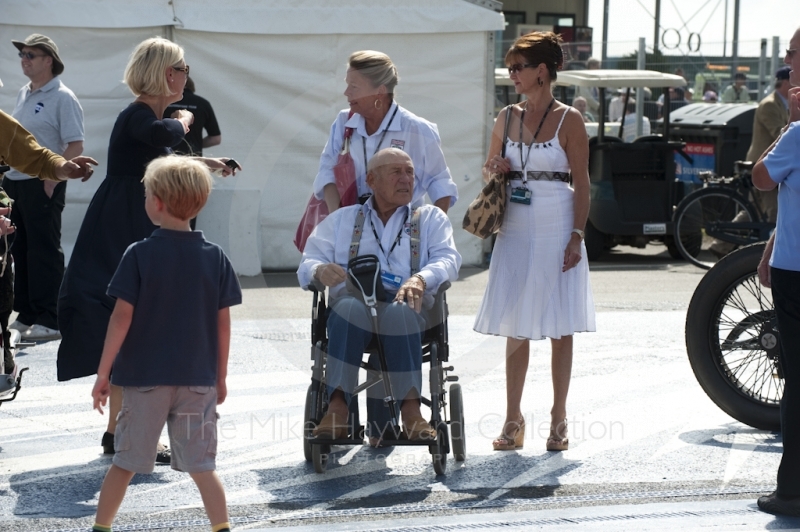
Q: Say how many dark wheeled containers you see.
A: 1